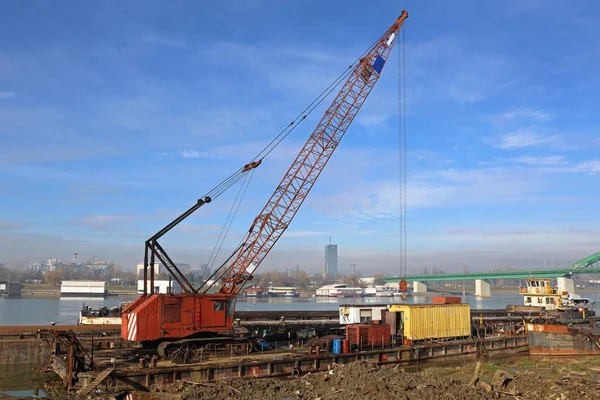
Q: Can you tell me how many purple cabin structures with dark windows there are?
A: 0